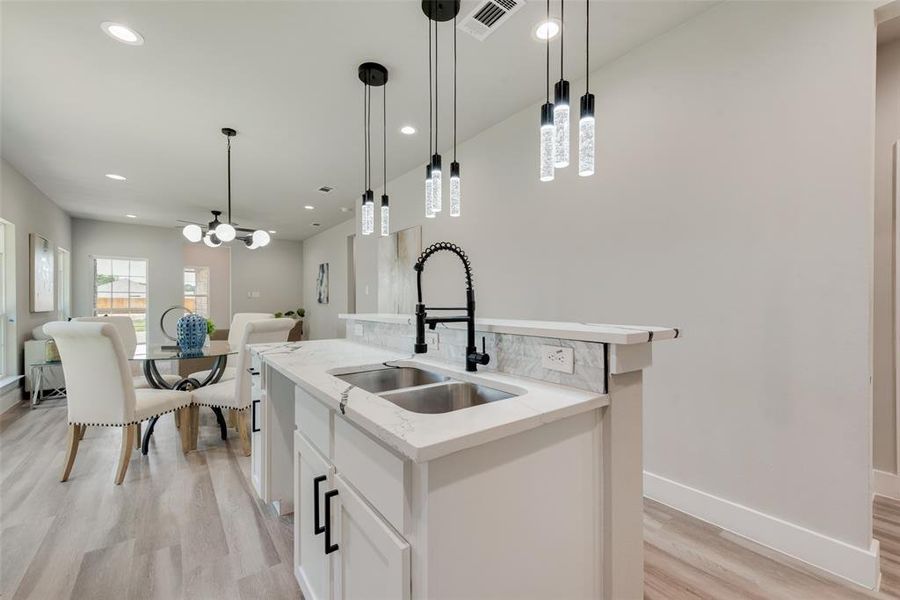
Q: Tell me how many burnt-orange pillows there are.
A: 0